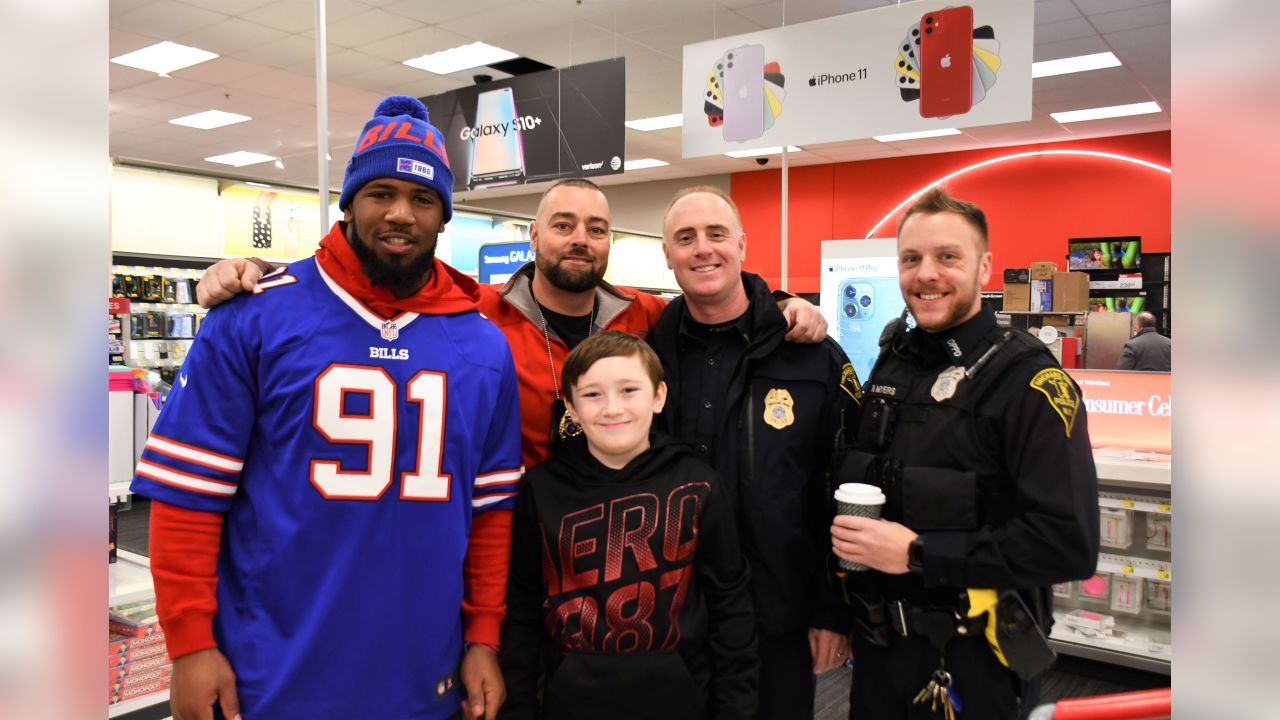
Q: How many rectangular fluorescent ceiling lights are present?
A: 10